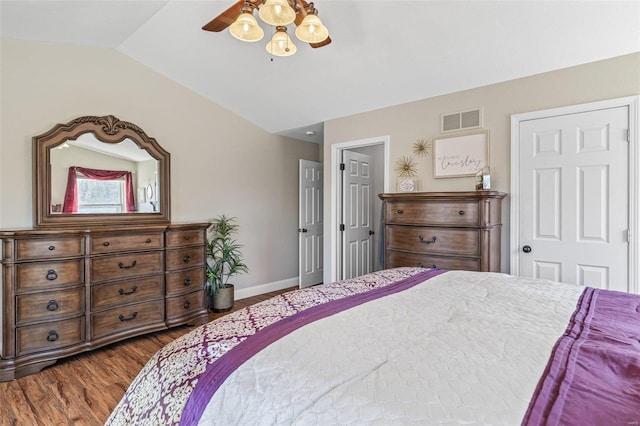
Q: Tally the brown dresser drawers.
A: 15